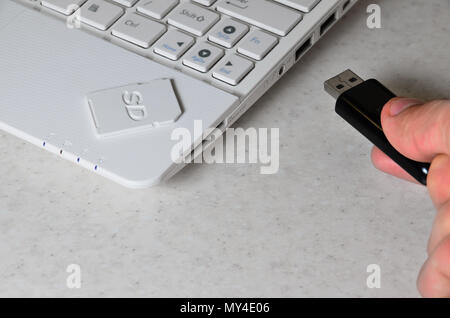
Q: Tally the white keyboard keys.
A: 14